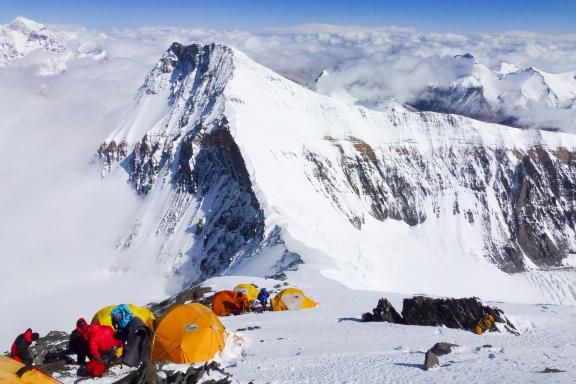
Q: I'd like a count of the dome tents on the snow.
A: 5